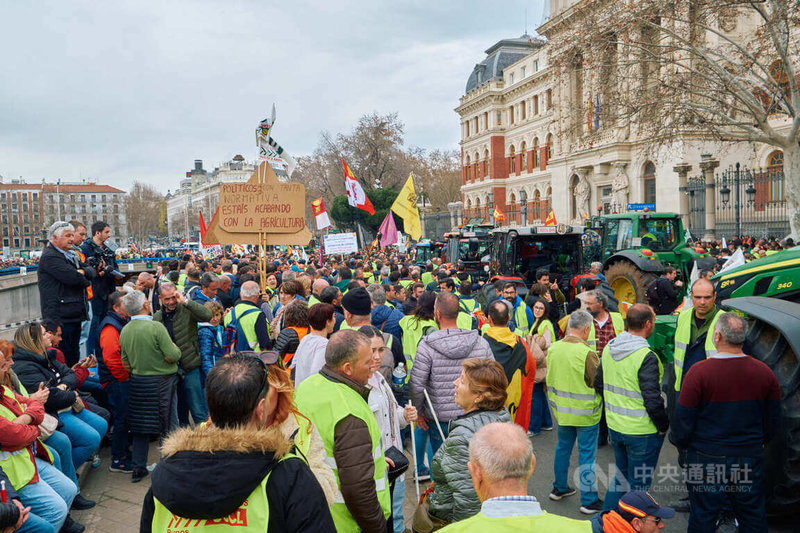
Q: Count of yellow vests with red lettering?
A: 1